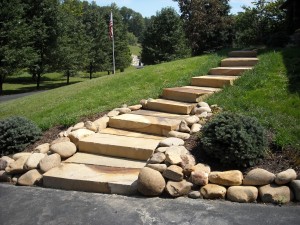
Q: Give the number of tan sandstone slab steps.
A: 9